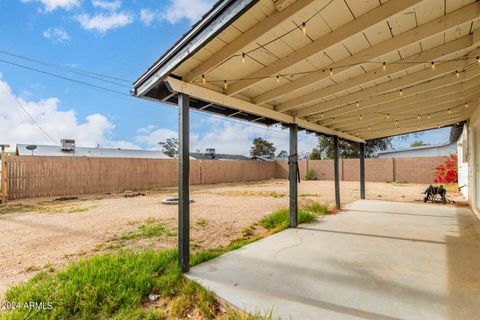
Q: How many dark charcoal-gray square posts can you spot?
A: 4